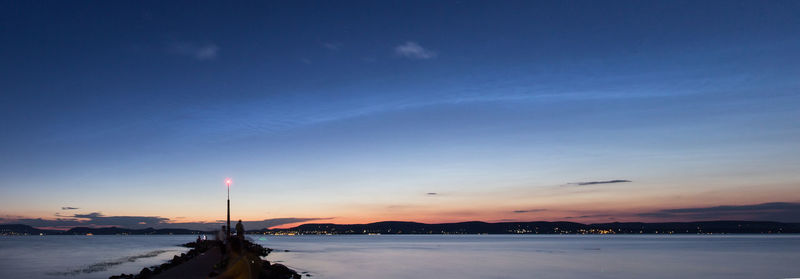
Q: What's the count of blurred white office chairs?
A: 0